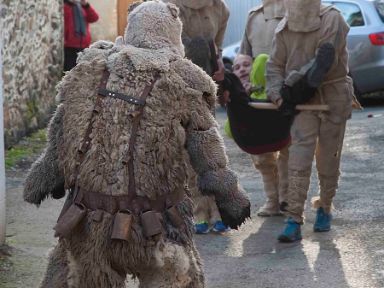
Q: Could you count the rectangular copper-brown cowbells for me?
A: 4